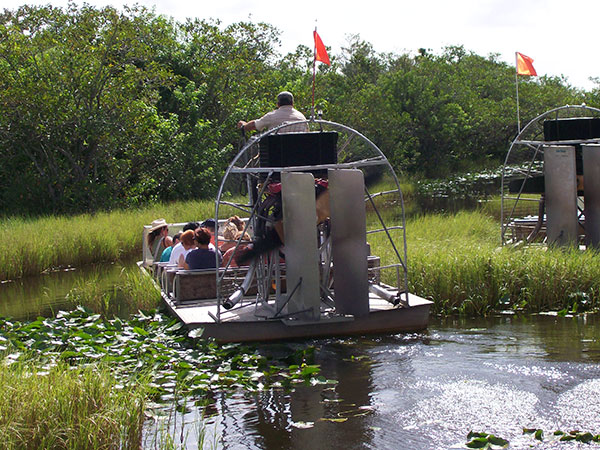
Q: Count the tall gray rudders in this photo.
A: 4